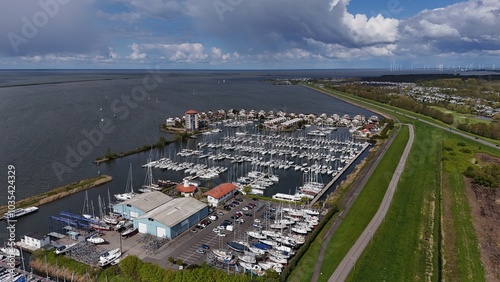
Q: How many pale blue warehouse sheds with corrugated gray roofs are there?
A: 2